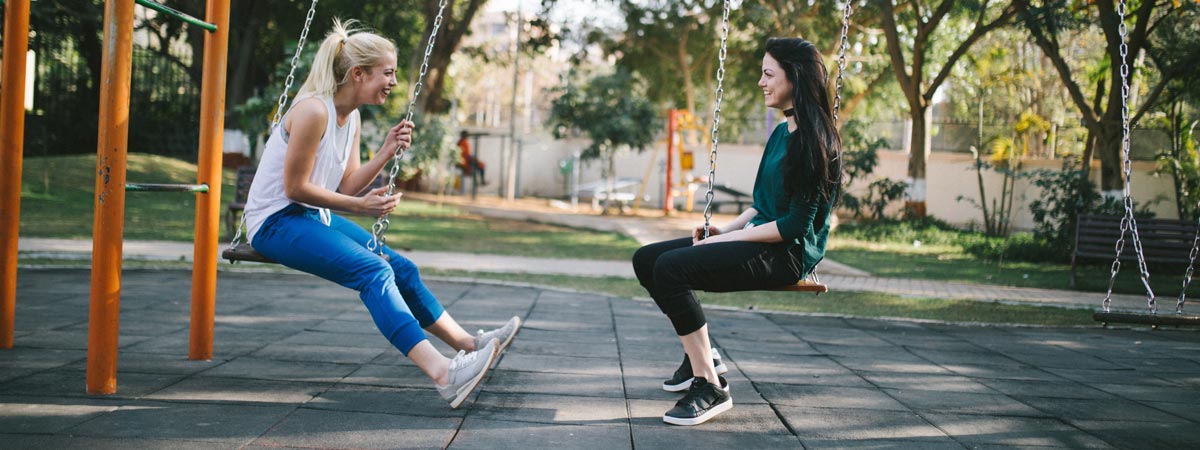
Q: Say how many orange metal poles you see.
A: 3